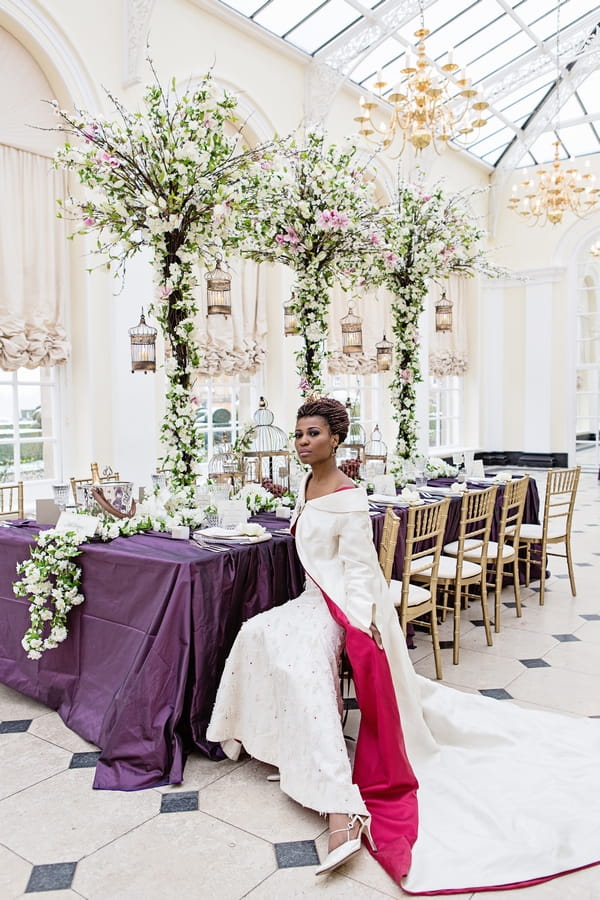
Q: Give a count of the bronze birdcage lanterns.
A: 6